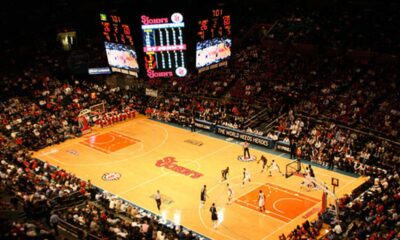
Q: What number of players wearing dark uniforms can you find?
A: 5